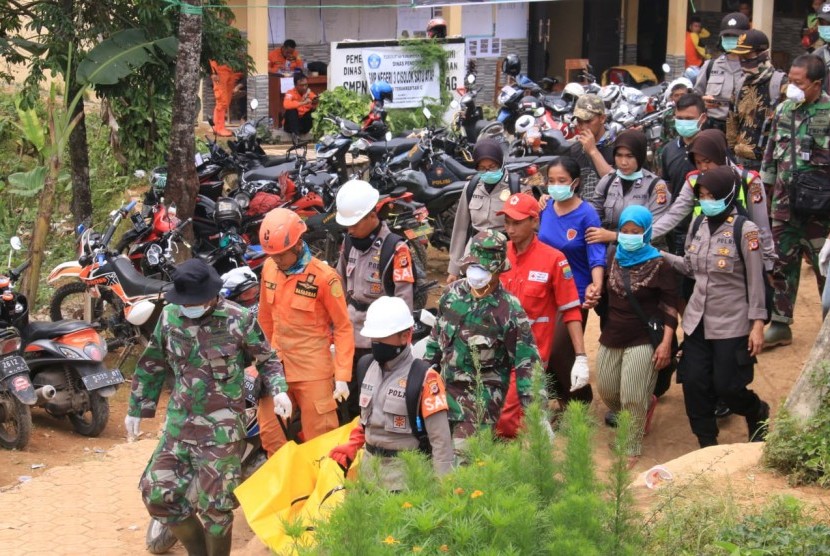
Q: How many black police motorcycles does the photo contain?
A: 1